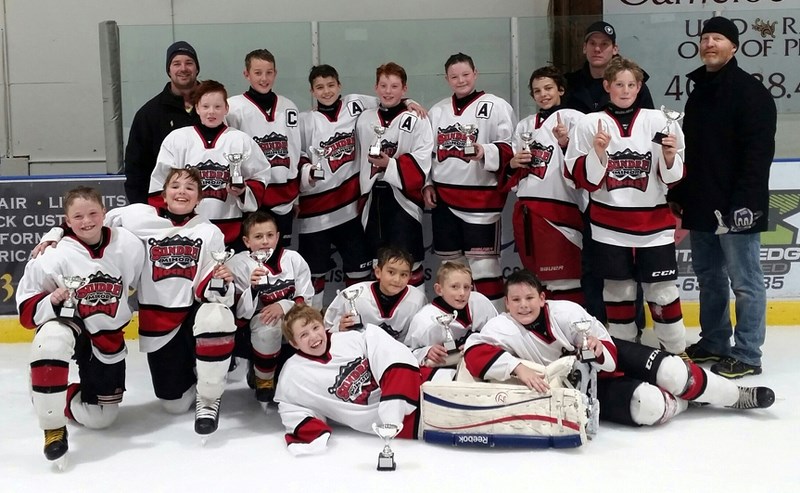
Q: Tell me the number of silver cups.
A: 13